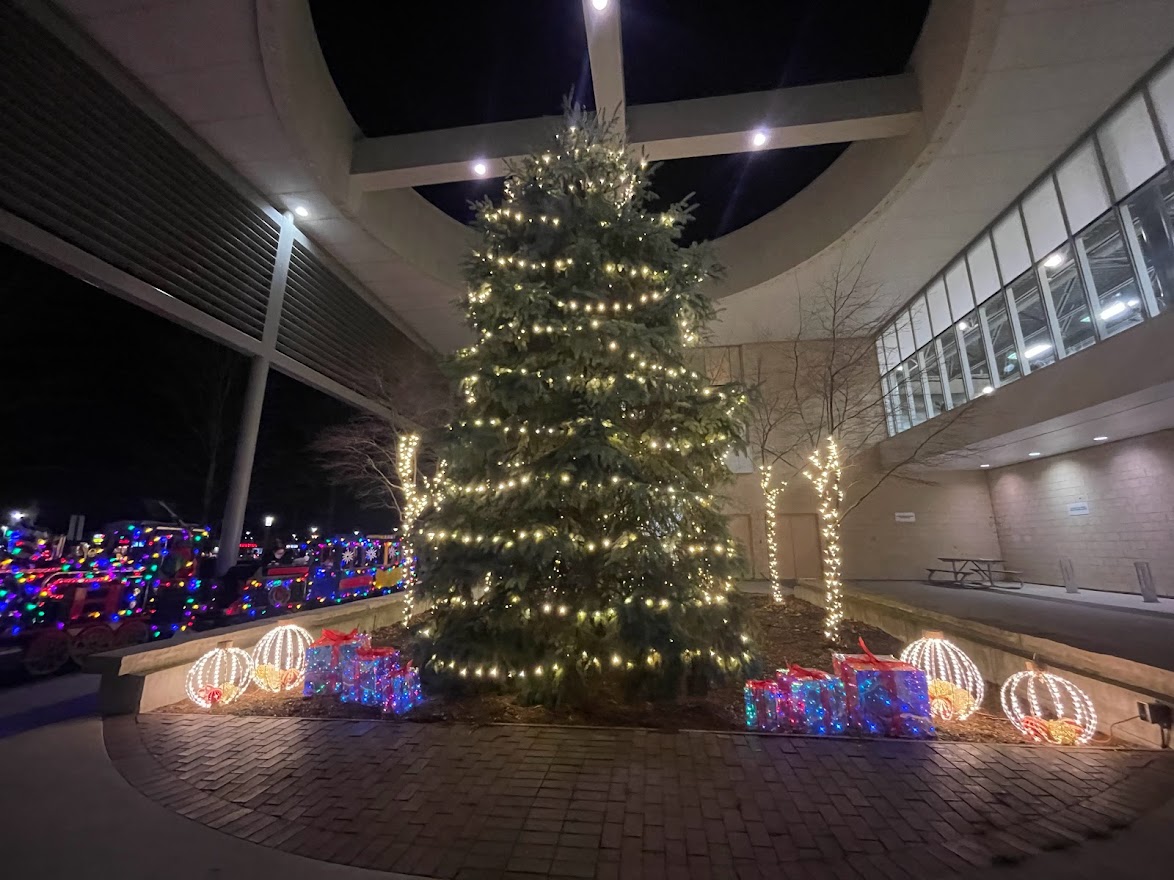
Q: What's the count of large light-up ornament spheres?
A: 4